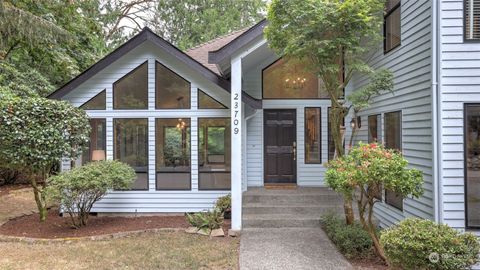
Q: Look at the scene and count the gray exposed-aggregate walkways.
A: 1